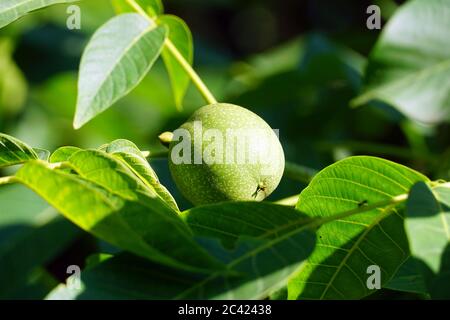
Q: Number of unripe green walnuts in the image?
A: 1